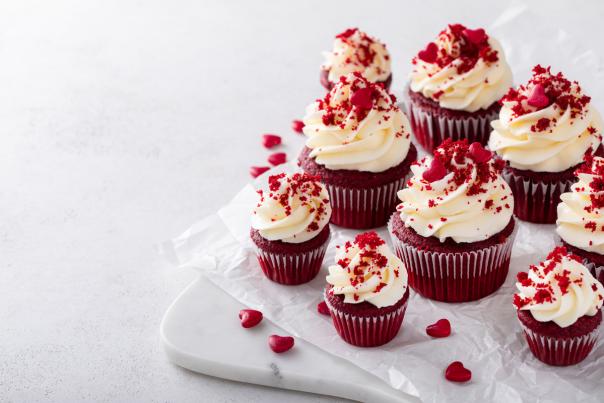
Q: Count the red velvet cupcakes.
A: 9